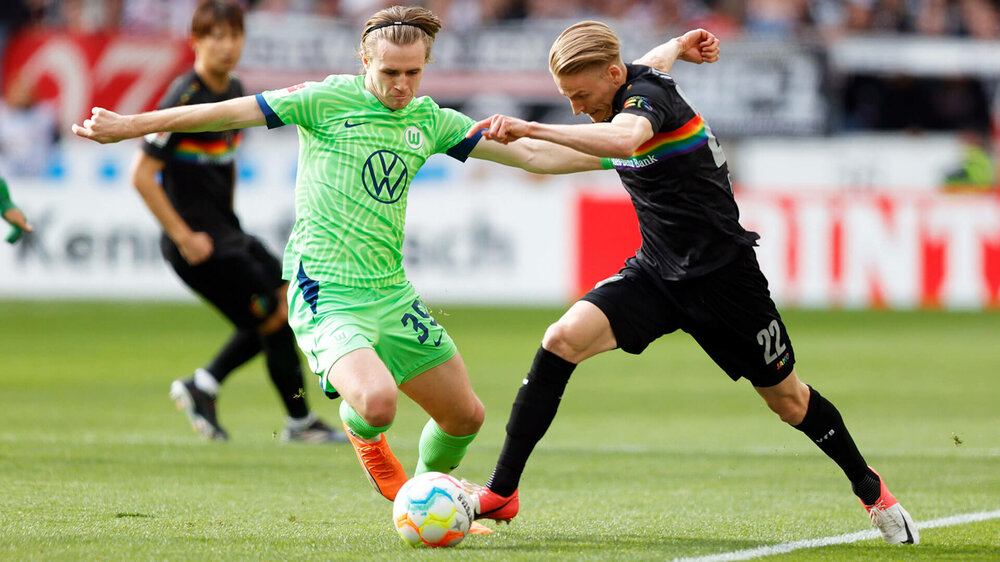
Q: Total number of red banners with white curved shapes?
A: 1